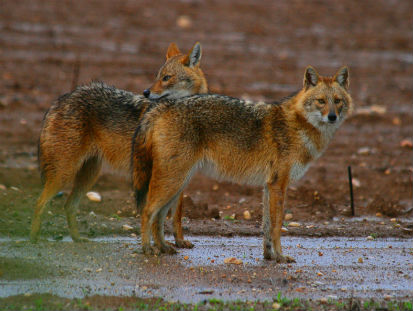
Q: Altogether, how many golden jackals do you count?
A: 2